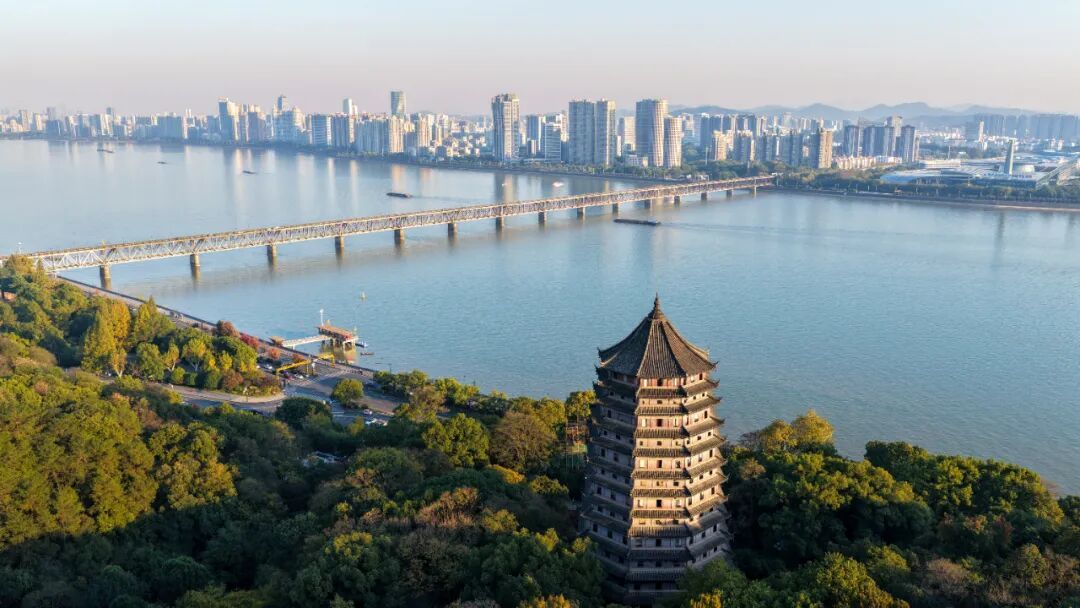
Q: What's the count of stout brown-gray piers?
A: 15